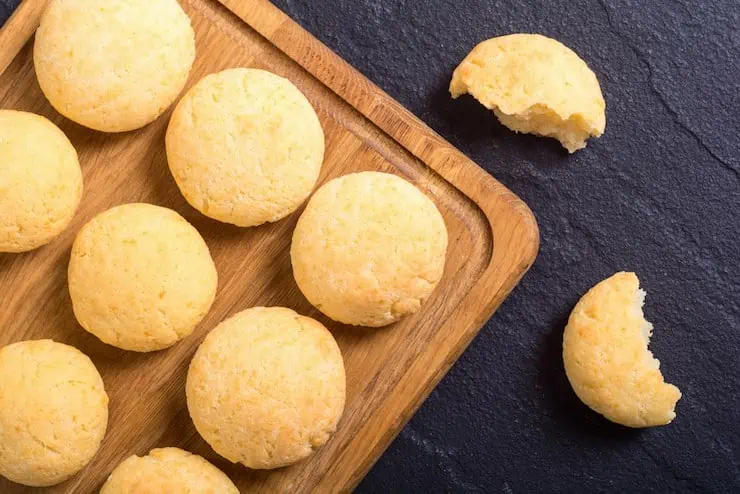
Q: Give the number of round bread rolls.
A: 8